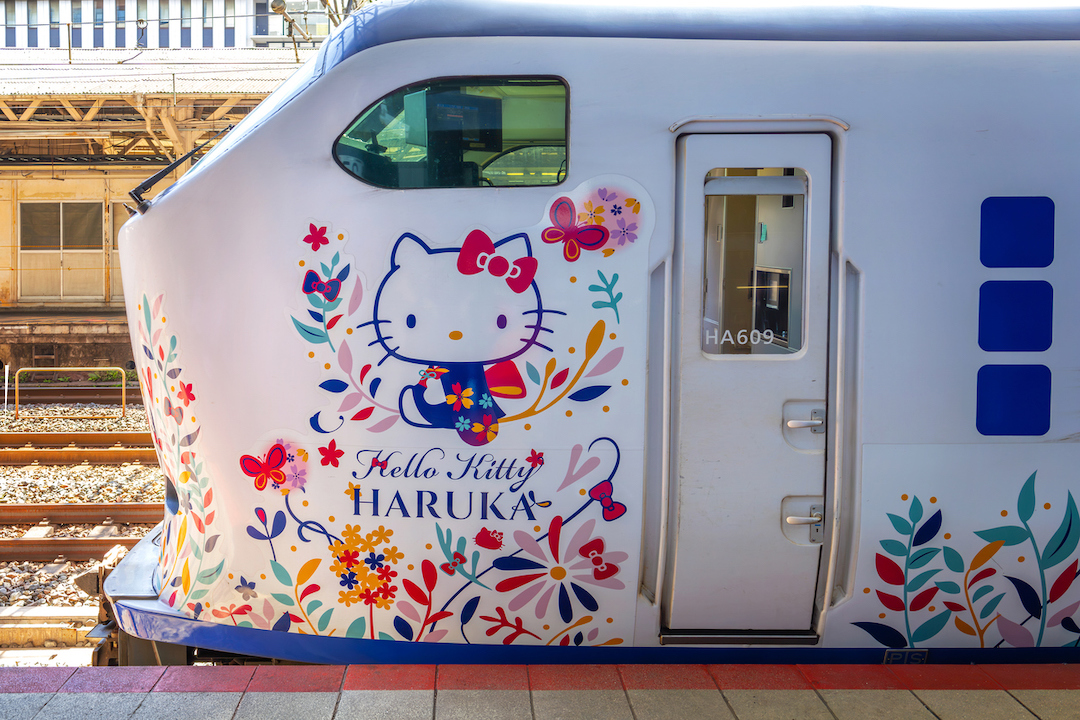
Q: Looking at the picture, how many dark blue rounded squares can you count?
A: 3